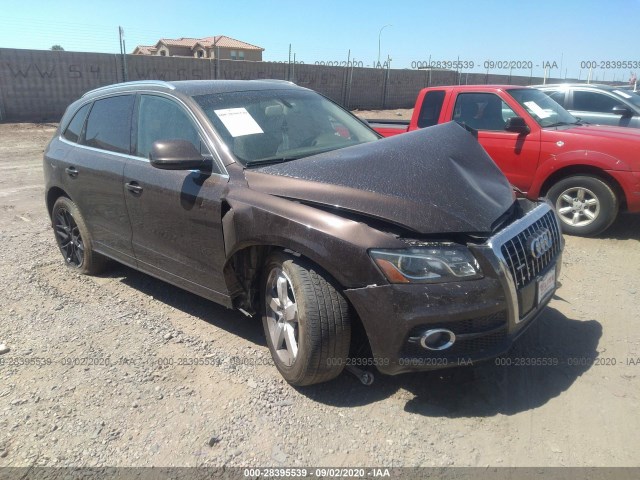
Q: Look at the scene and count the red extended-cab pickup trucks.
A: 1